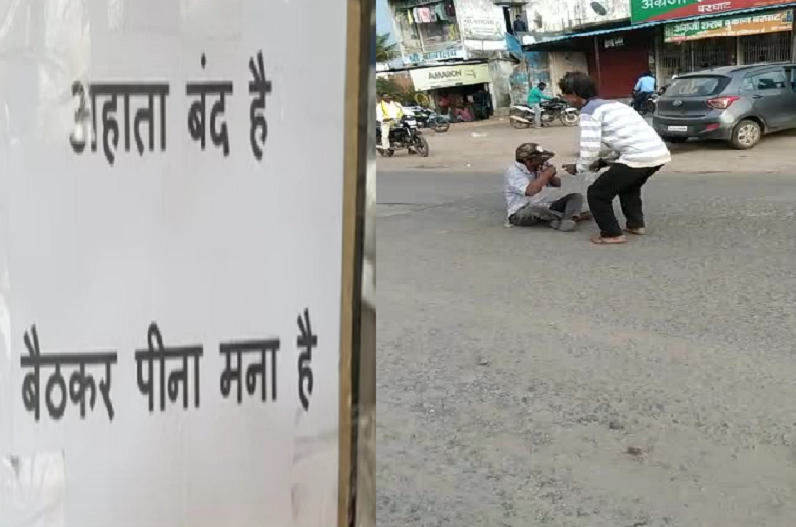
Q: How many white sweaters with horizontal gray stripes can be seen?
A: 1